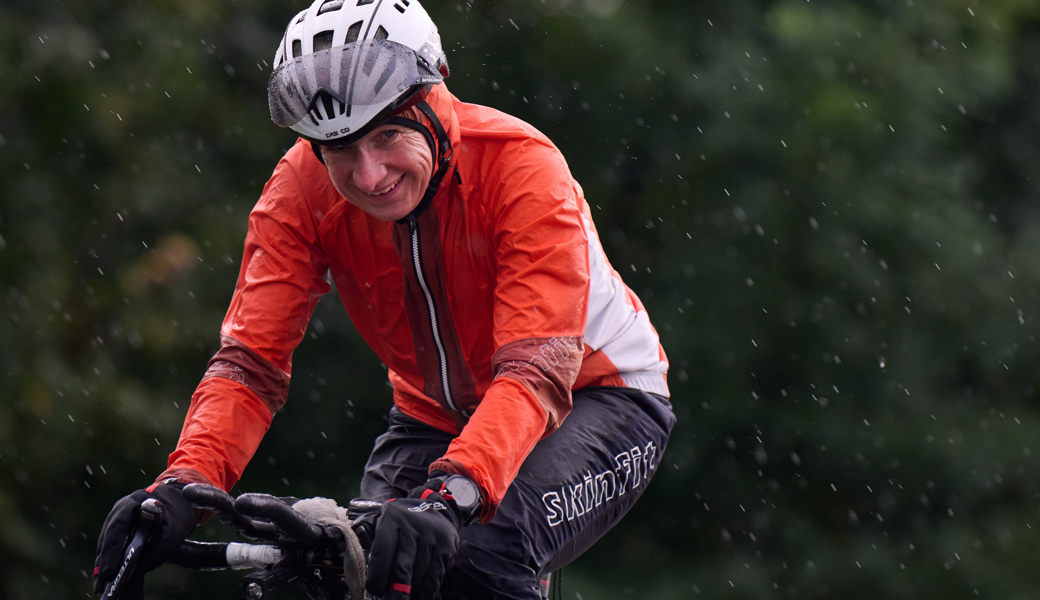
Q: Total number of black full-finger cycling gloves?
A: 2